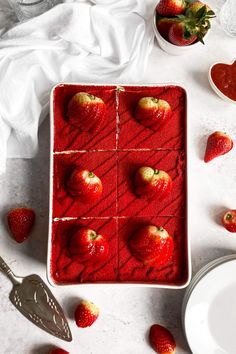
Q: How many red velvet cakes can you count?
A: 6